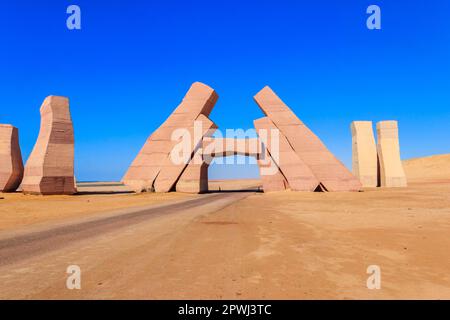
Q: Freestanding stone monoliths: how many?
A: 4